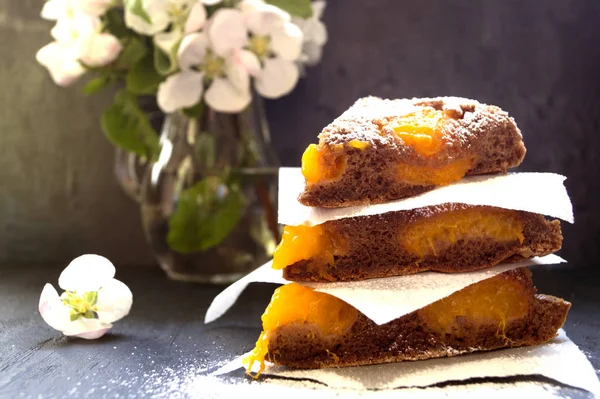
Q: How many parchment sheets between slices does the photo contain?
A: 2